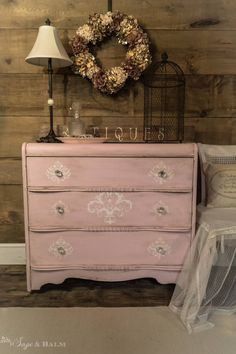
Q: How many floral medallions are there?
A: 7